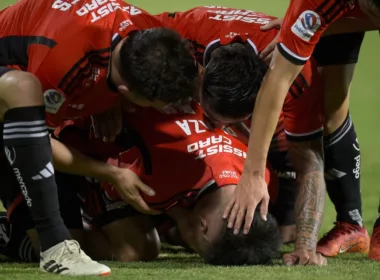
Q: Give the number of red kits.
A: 4